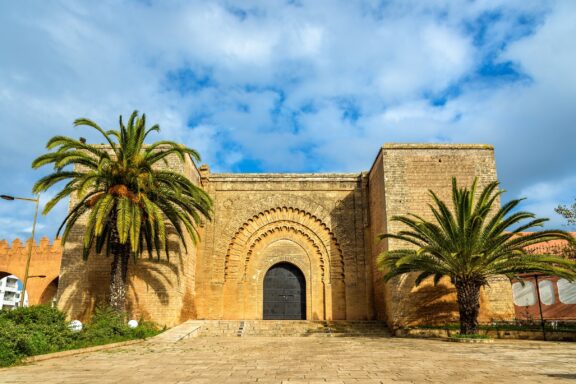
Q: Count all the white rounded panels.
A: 3